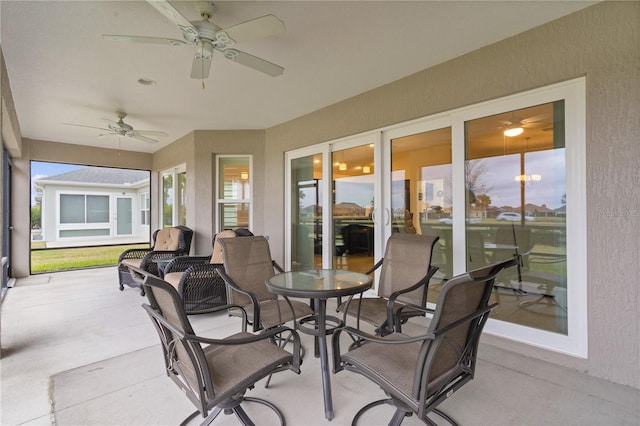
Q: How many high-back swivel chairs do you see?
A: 4